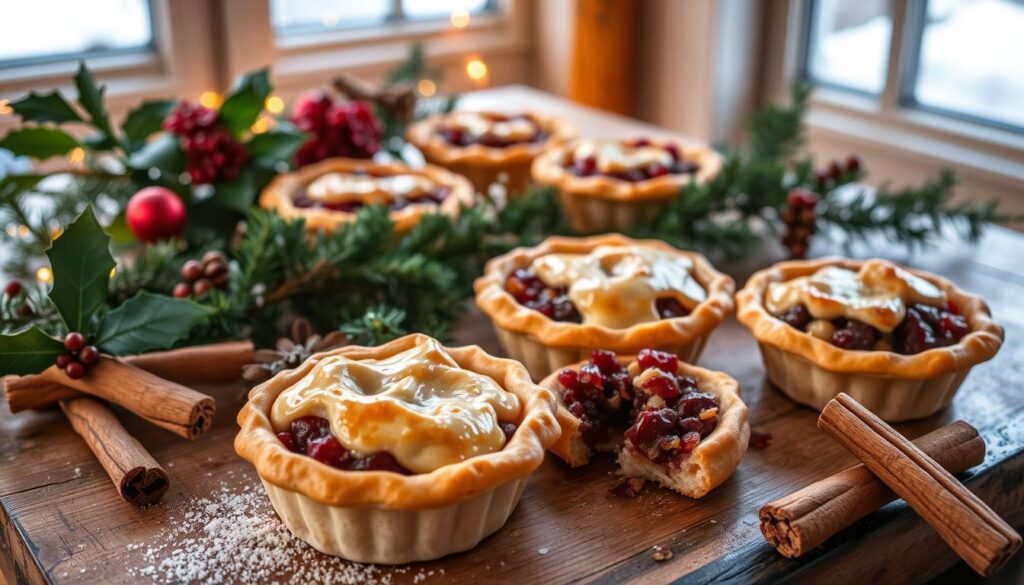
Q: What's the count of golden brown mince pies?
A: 7